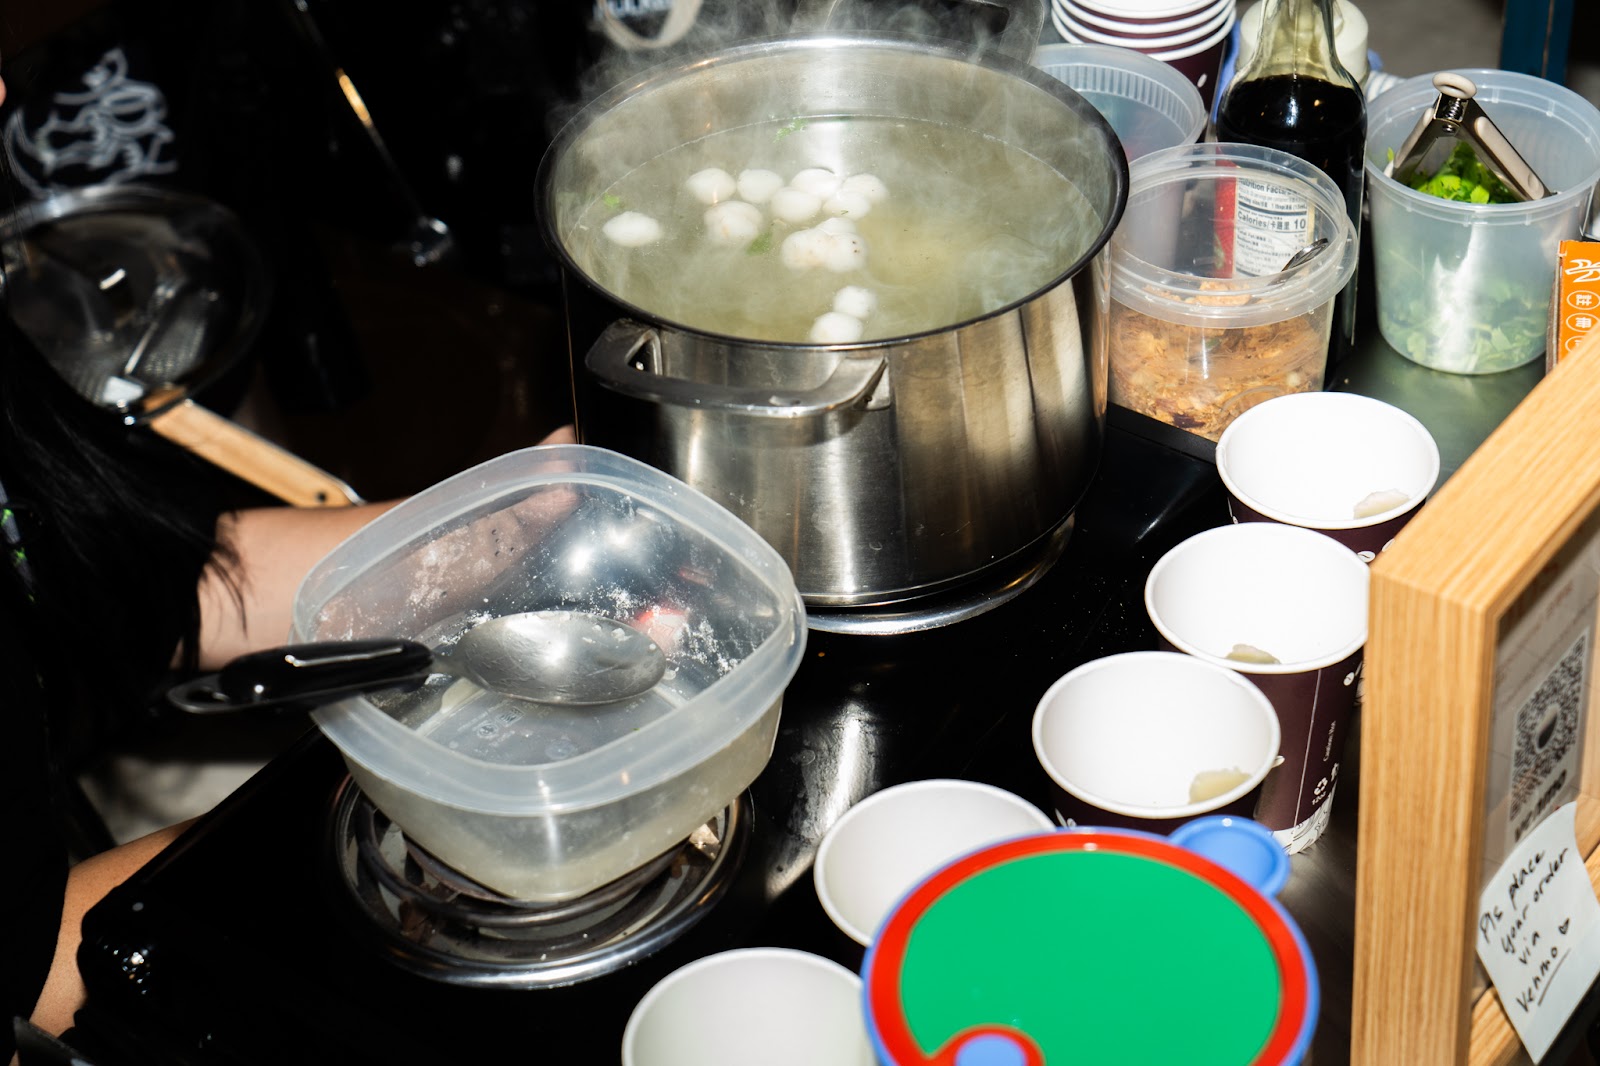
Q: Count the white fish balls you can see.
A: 13